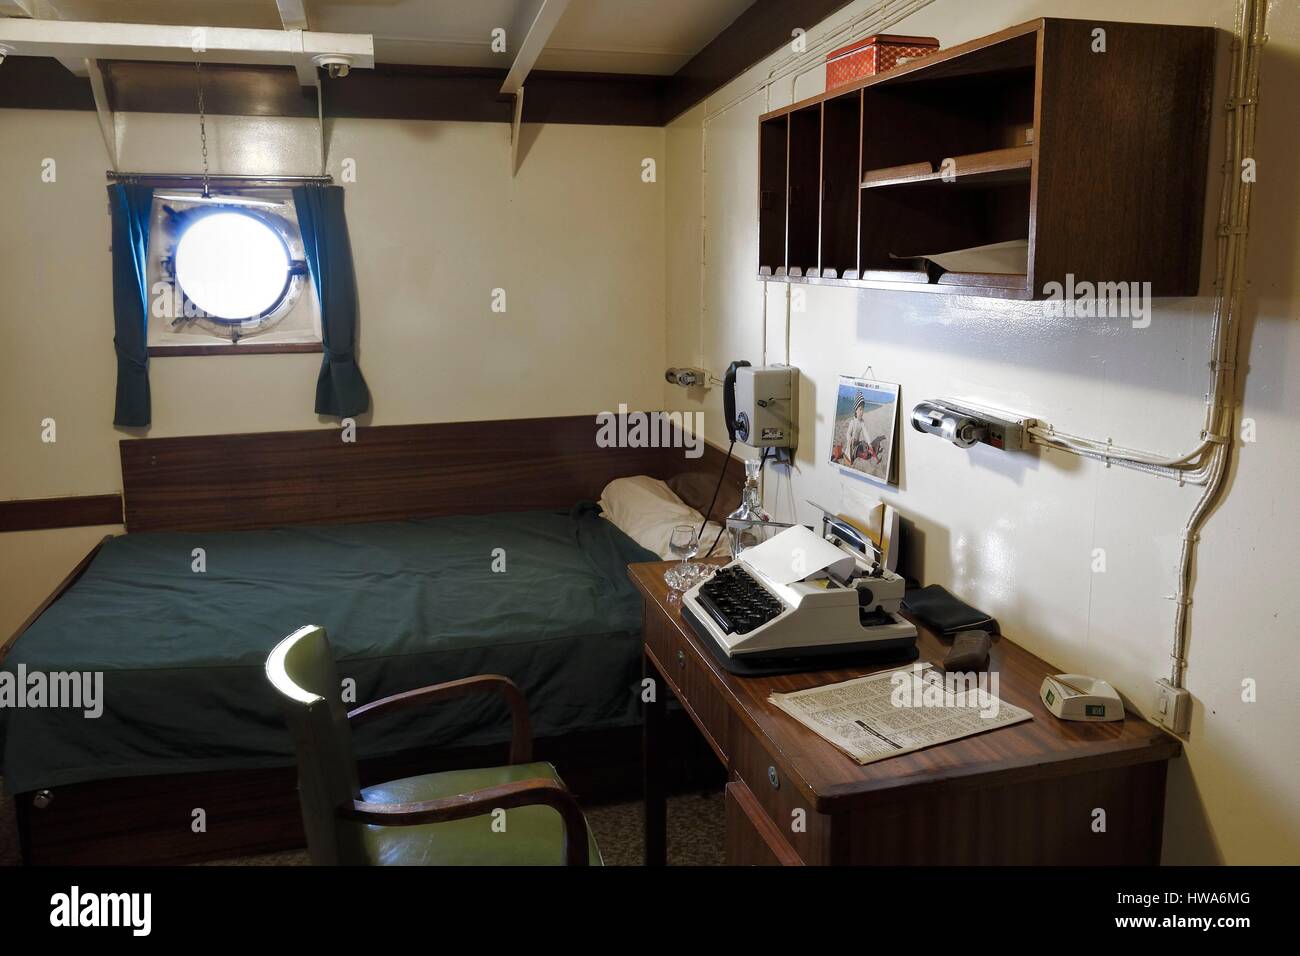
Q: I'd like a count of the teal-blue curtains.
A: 2